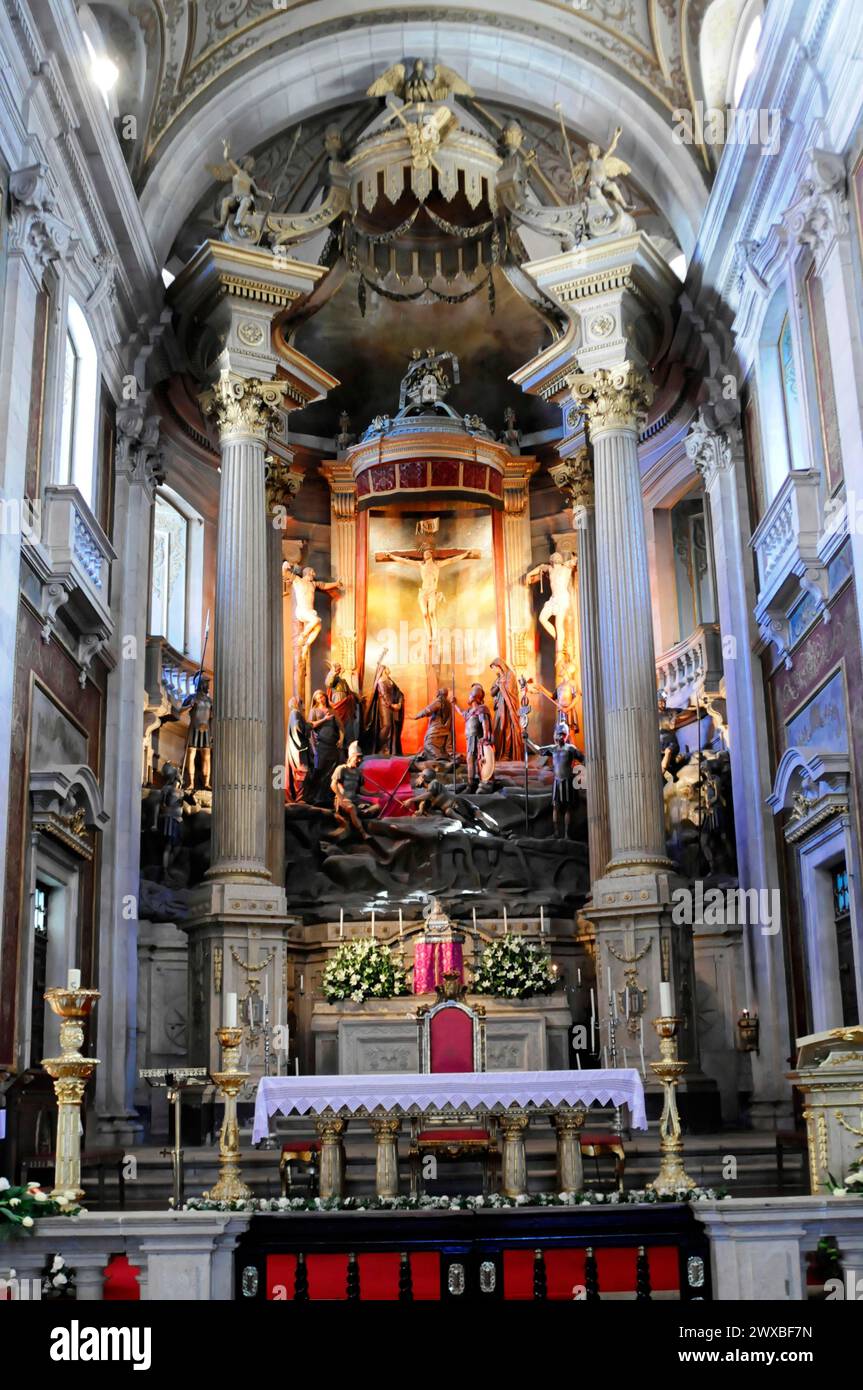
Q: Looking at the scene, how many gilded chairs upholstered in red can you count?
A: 3